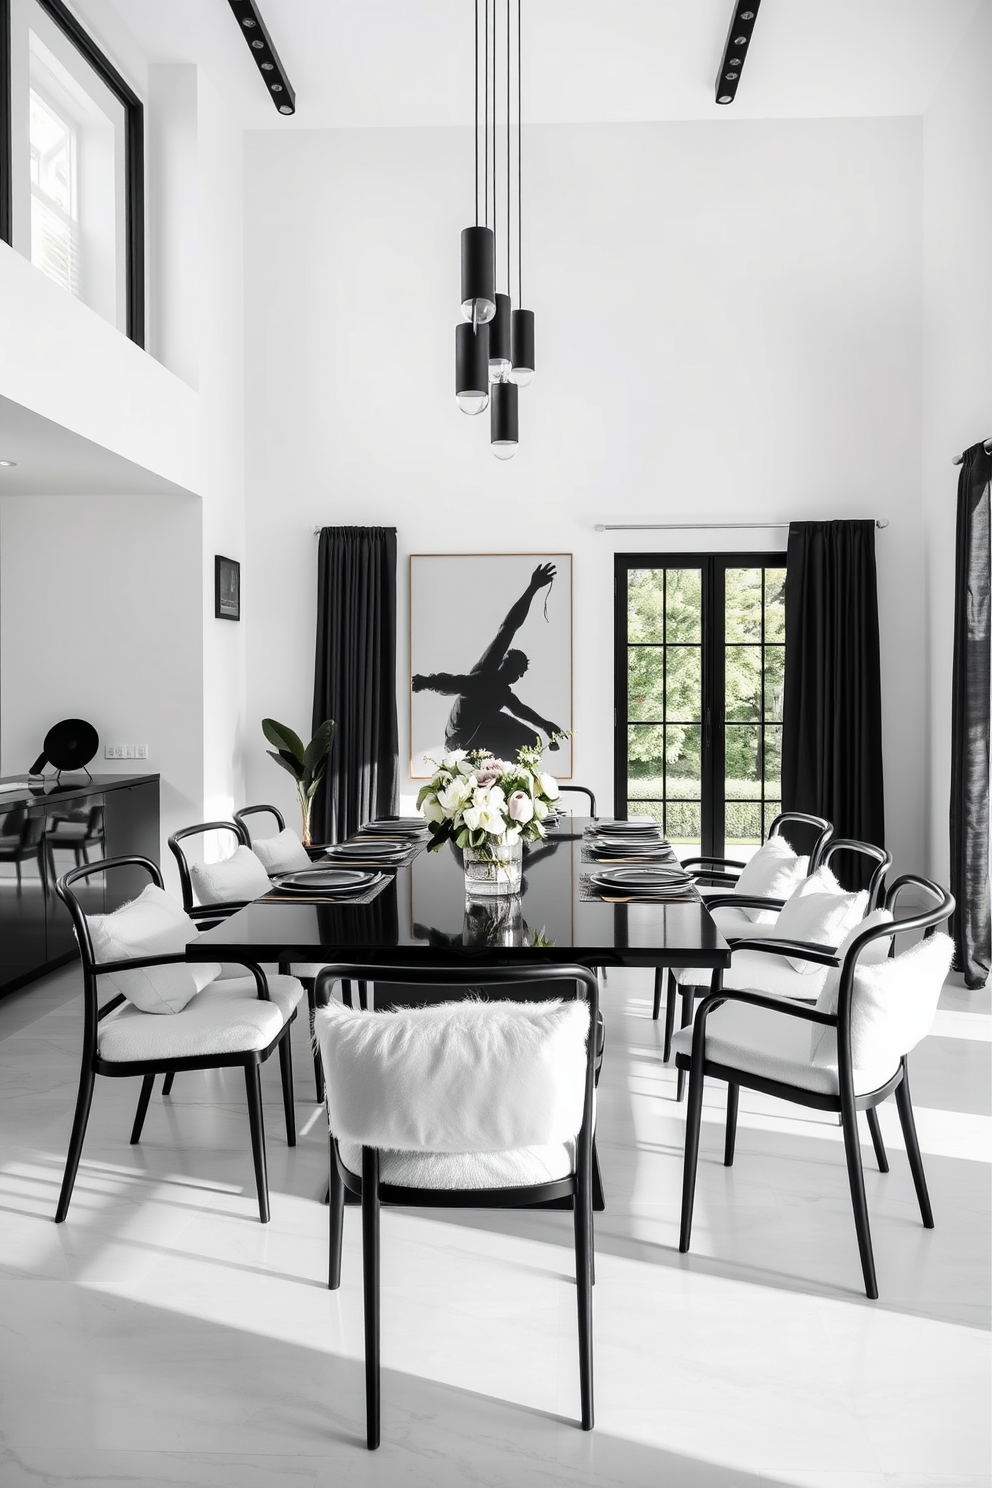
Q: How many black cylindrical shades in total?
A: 5